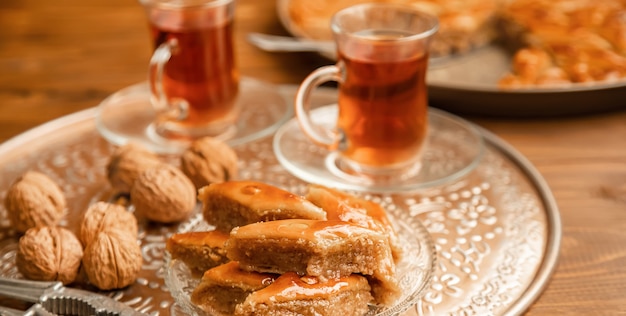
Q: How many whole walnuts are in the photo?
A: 7